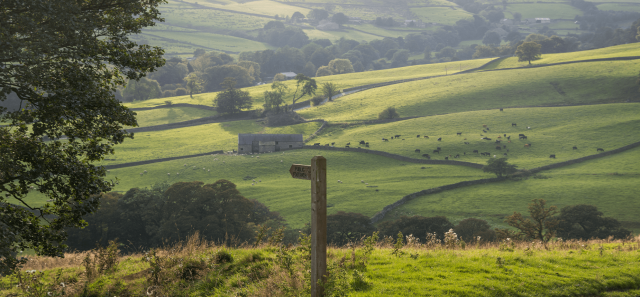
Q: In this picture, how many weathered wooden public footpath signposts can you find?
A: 1